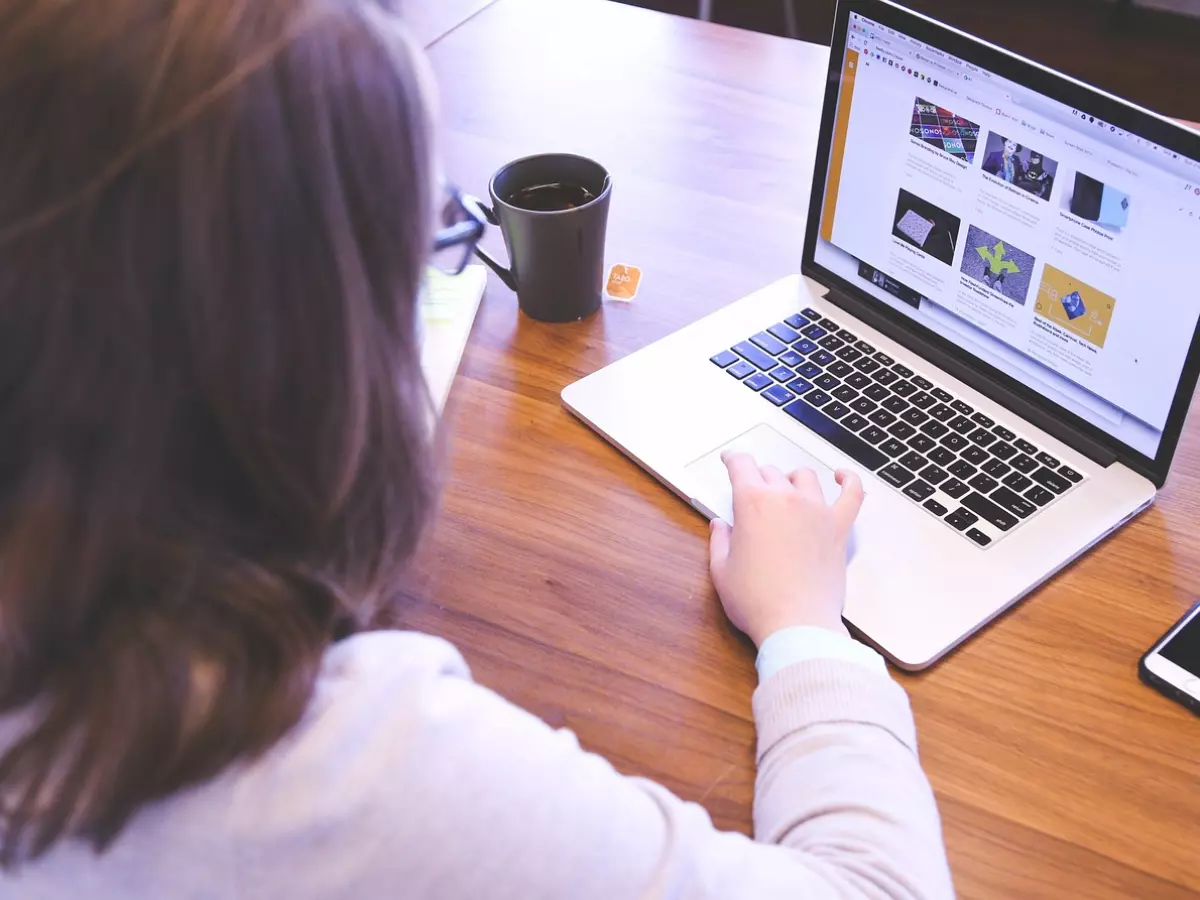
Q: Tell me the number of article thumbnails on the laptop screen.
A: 6